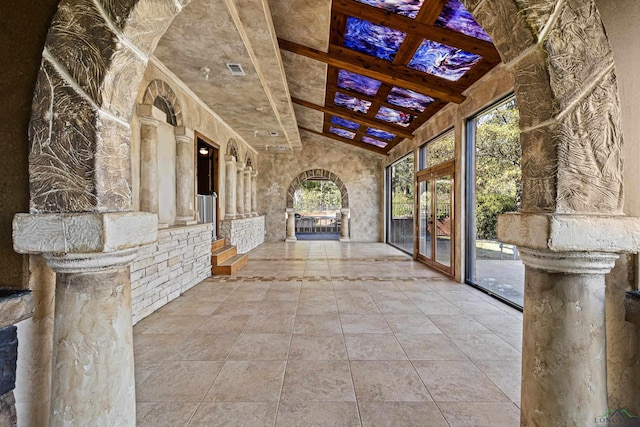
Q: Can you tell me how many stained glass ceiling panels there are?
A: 12